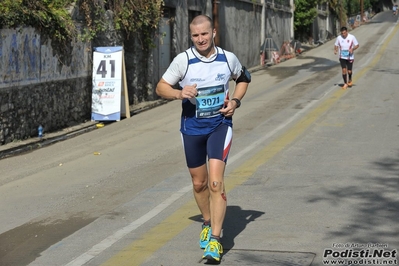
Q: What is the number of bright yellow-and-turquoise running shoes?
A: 2